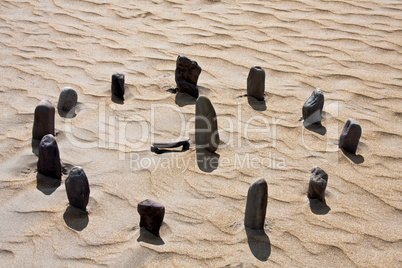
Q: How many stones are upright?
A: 13